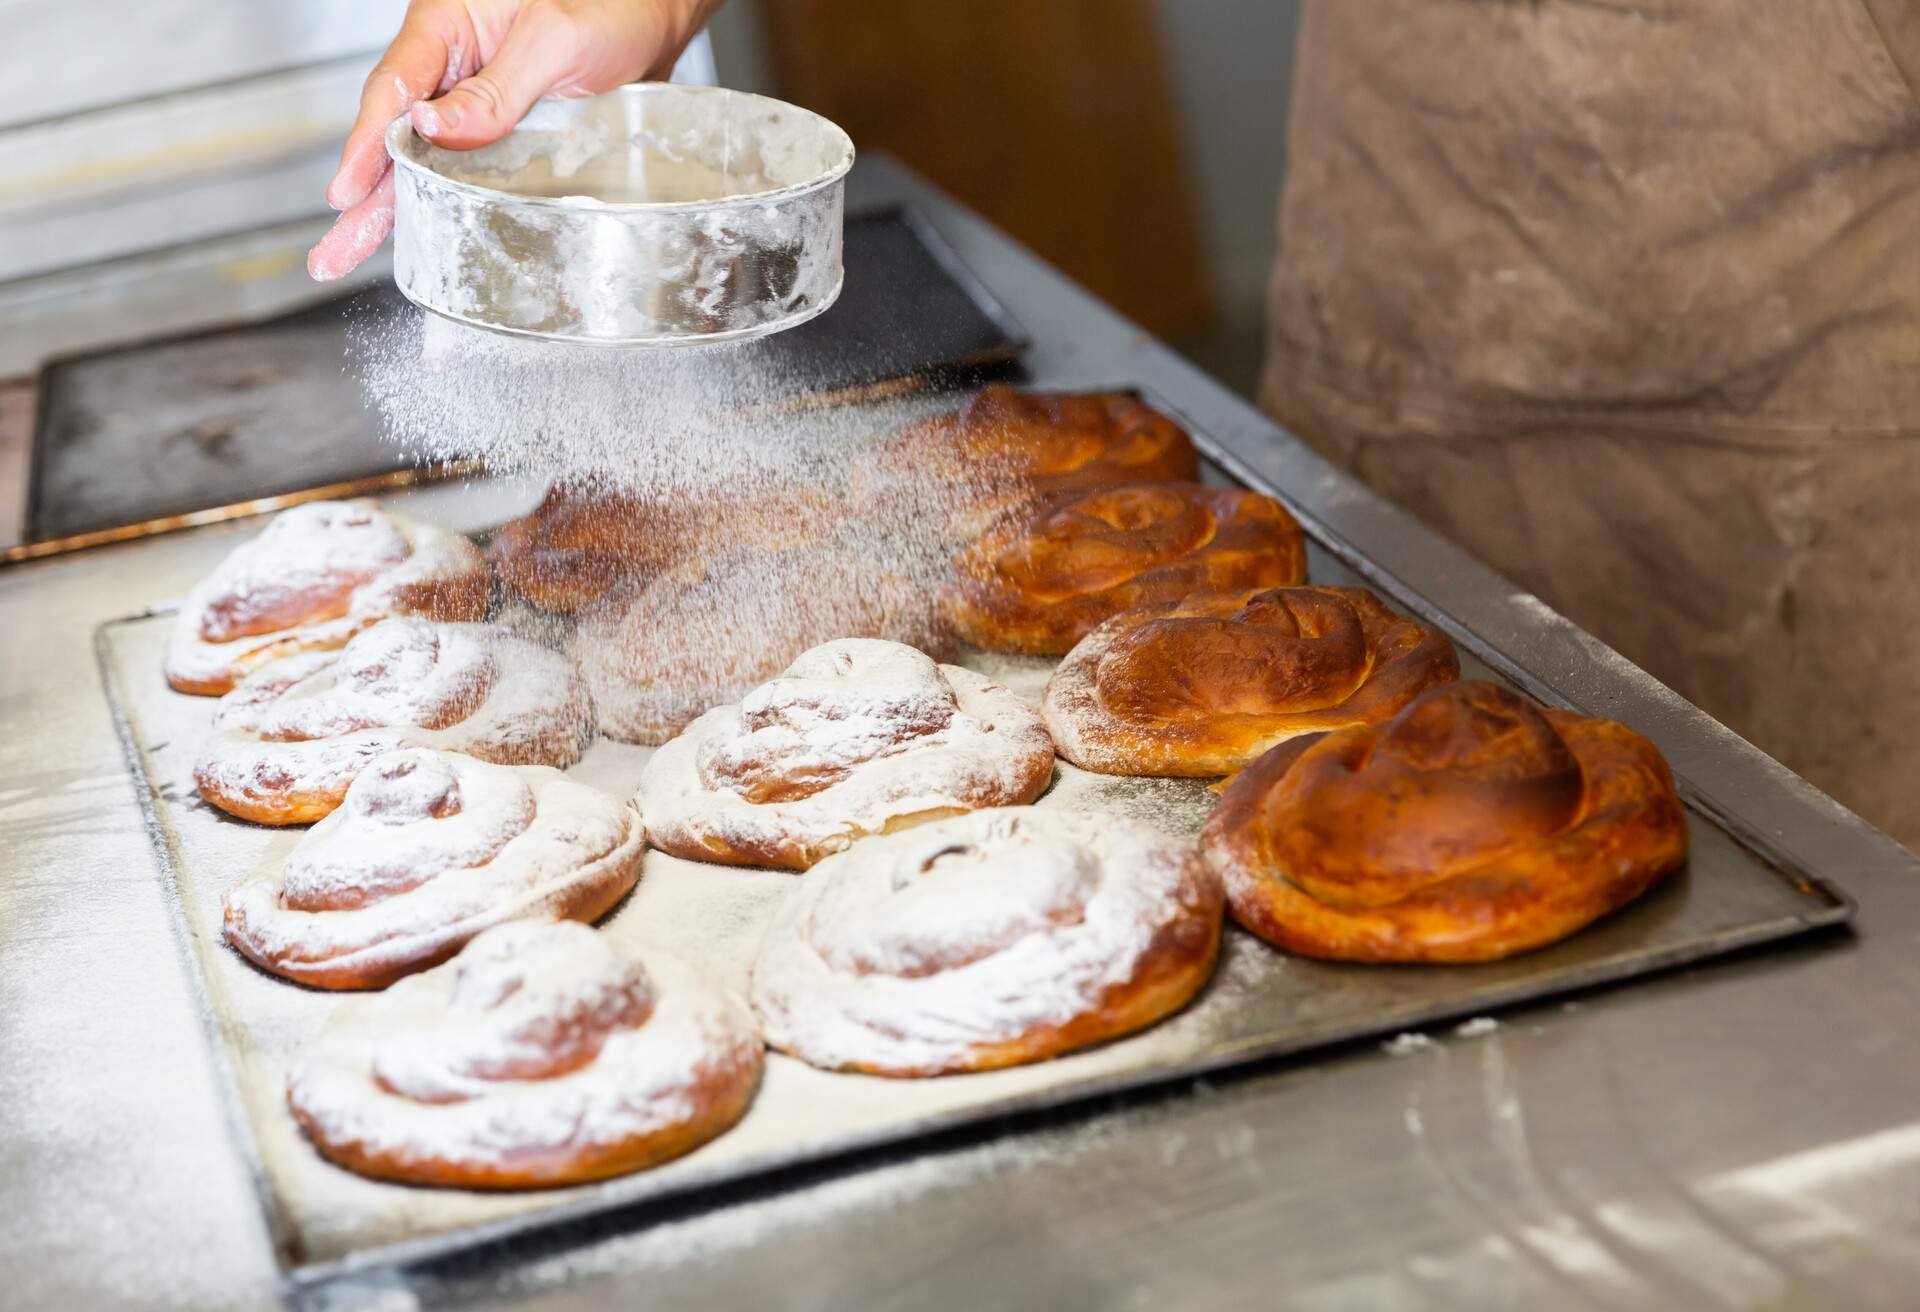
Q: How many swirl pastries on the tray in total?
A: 12